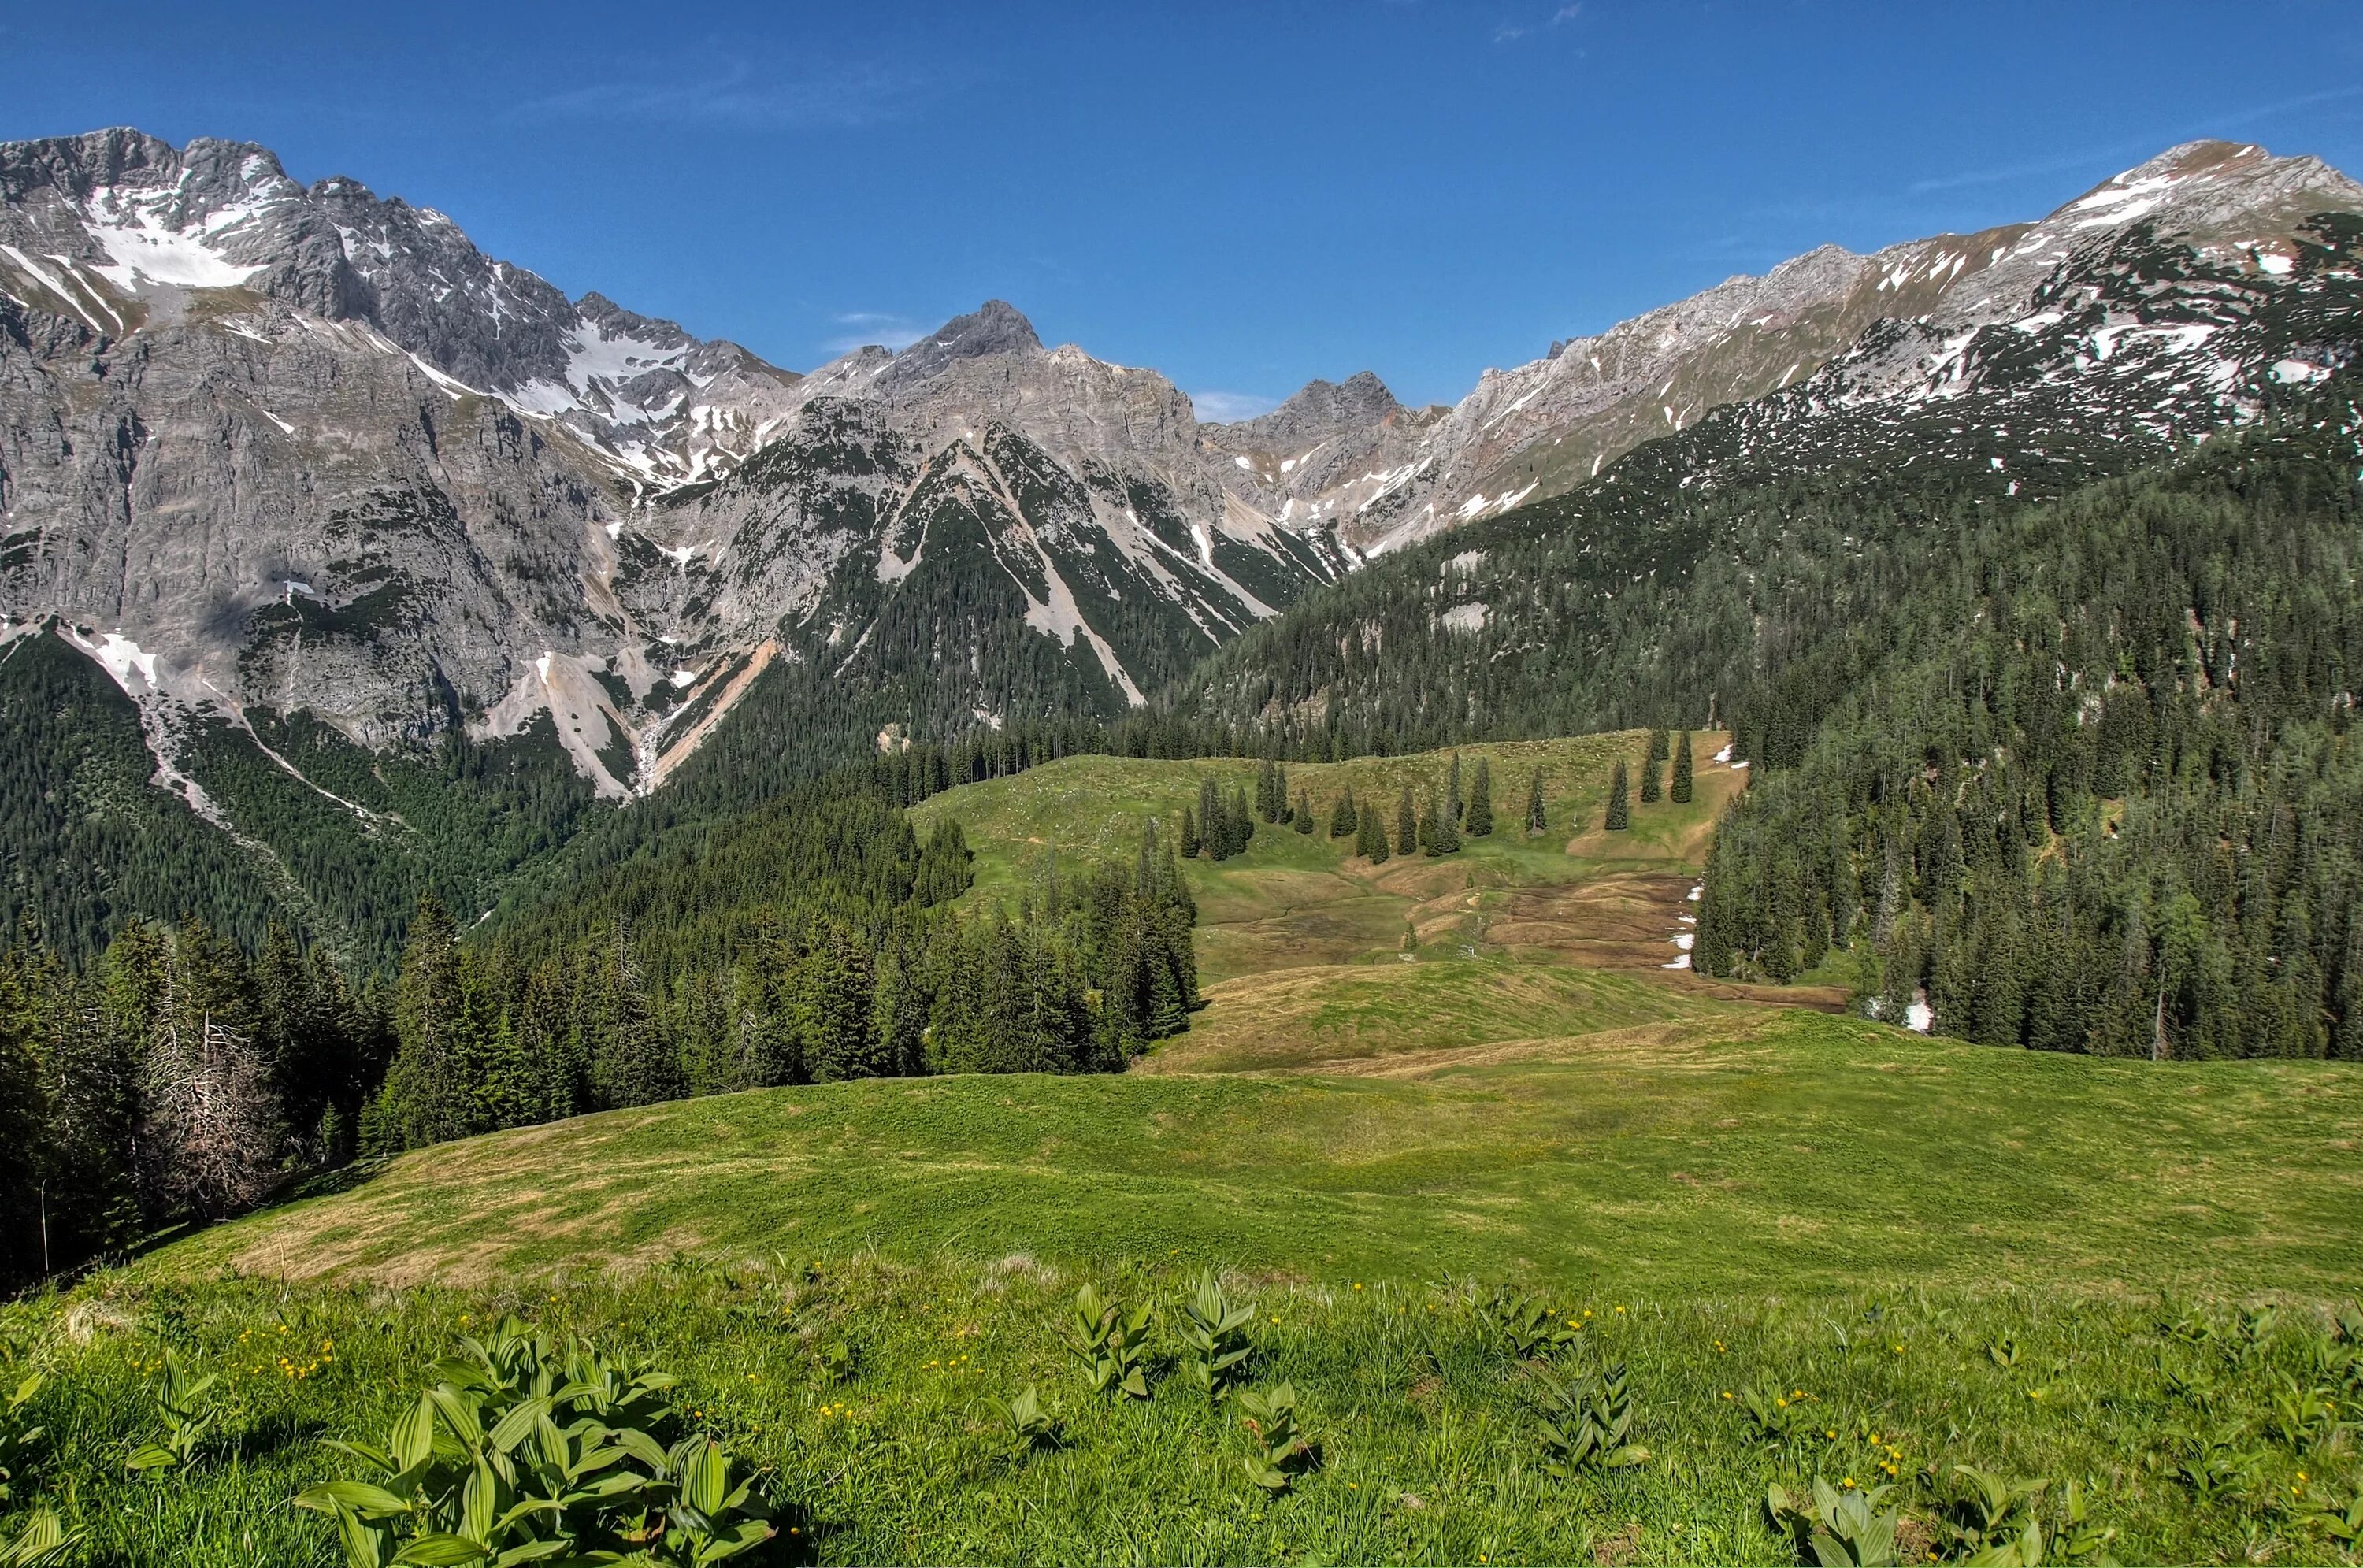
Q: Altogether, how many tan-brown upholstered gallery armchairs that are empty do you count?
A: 0